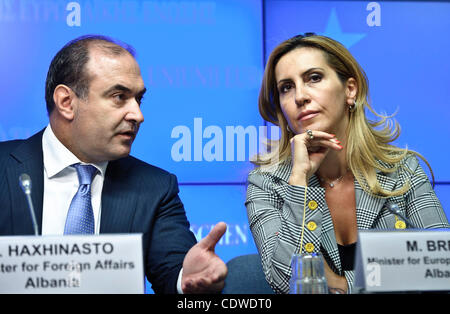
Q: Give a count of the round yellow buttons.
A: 4